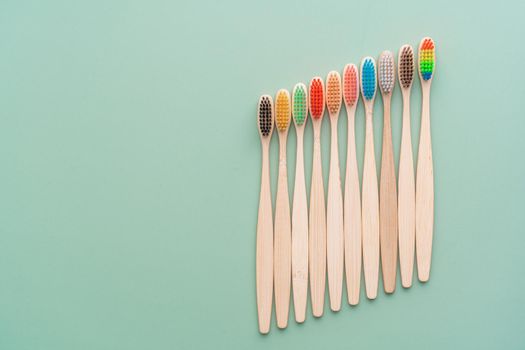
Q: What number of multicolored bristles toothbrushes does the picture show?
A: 1